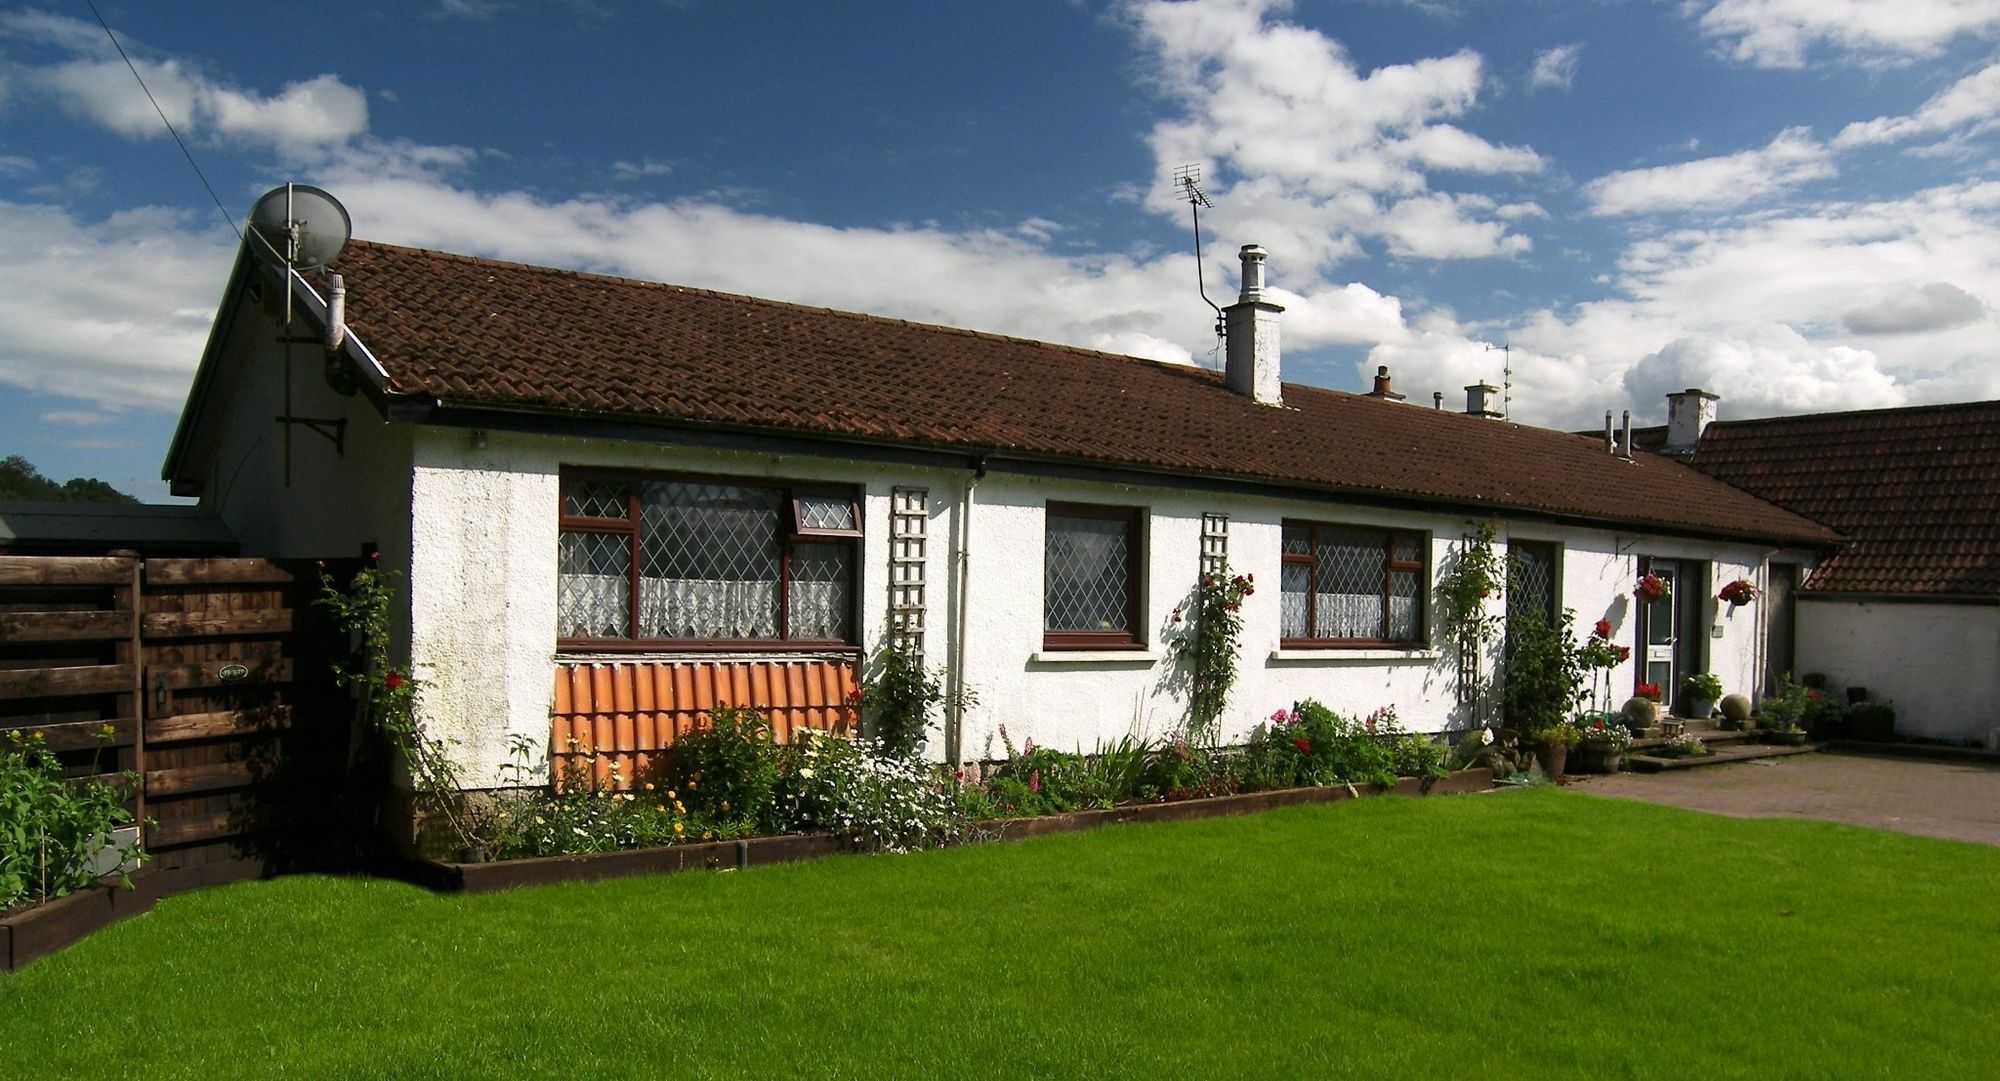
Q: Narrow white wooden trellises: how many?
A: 3